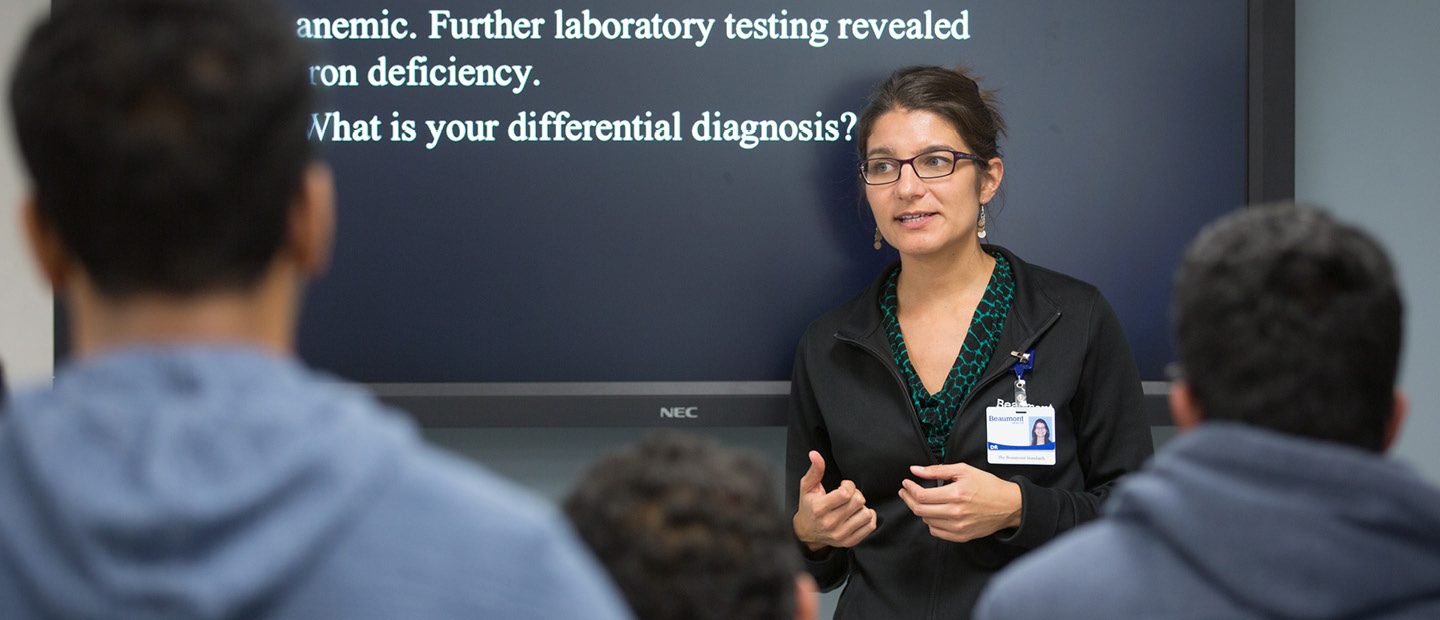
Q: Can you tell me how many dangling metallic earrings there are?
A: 2